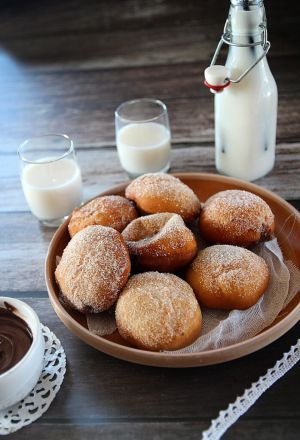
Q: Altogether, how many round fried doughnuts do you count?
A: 7